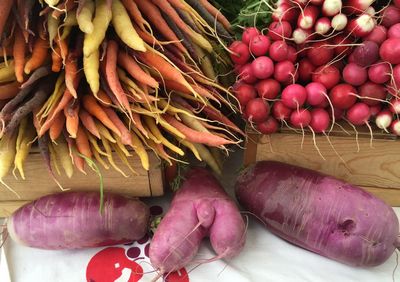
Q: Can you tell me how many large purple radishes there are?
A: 3